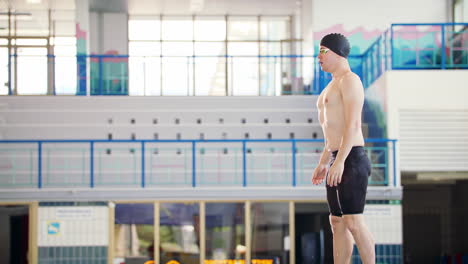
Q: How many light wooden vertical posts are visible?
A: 6